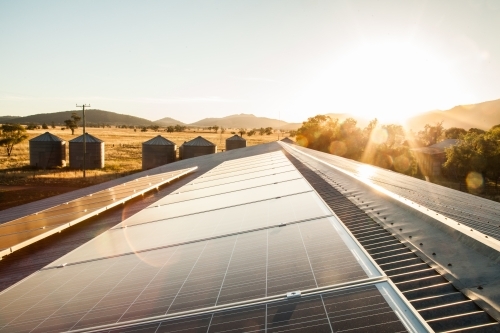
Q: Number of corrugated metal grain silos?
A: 5